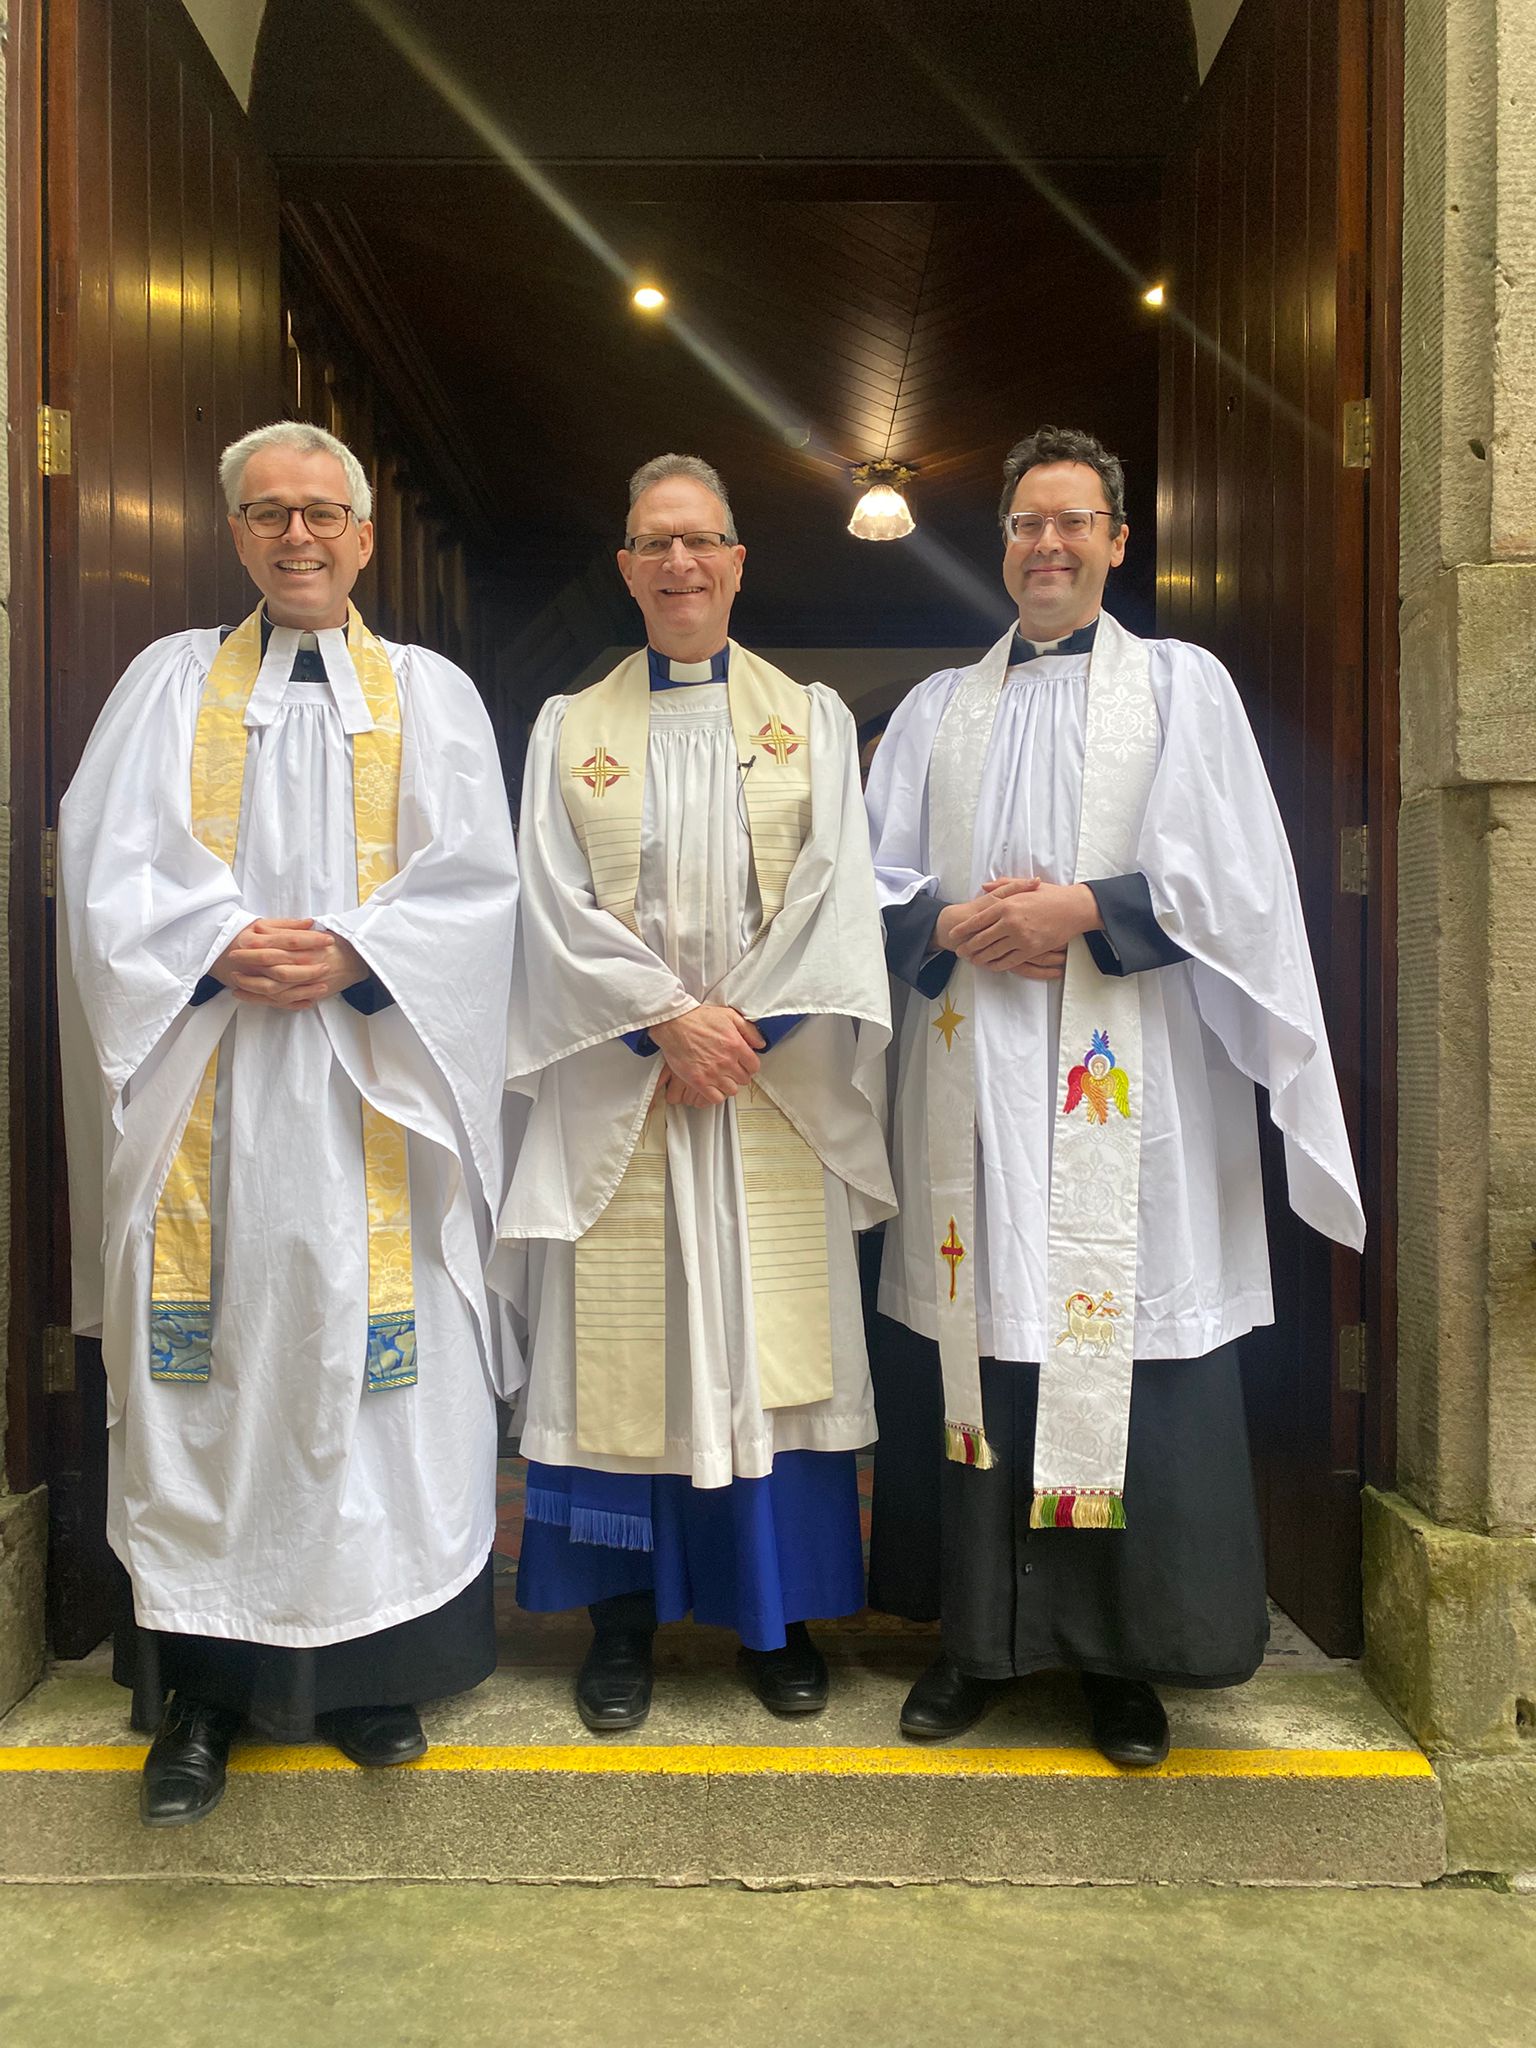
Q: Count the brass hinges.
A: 6